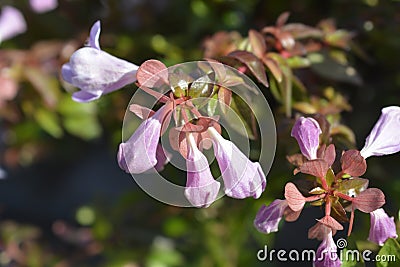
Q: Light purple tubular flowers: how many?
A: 9